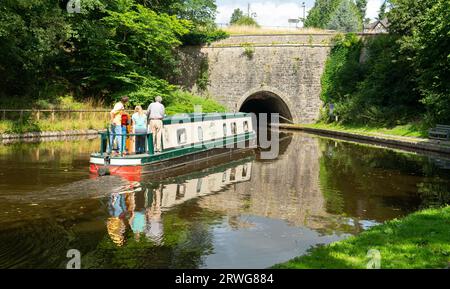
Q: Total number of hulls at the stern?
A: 1